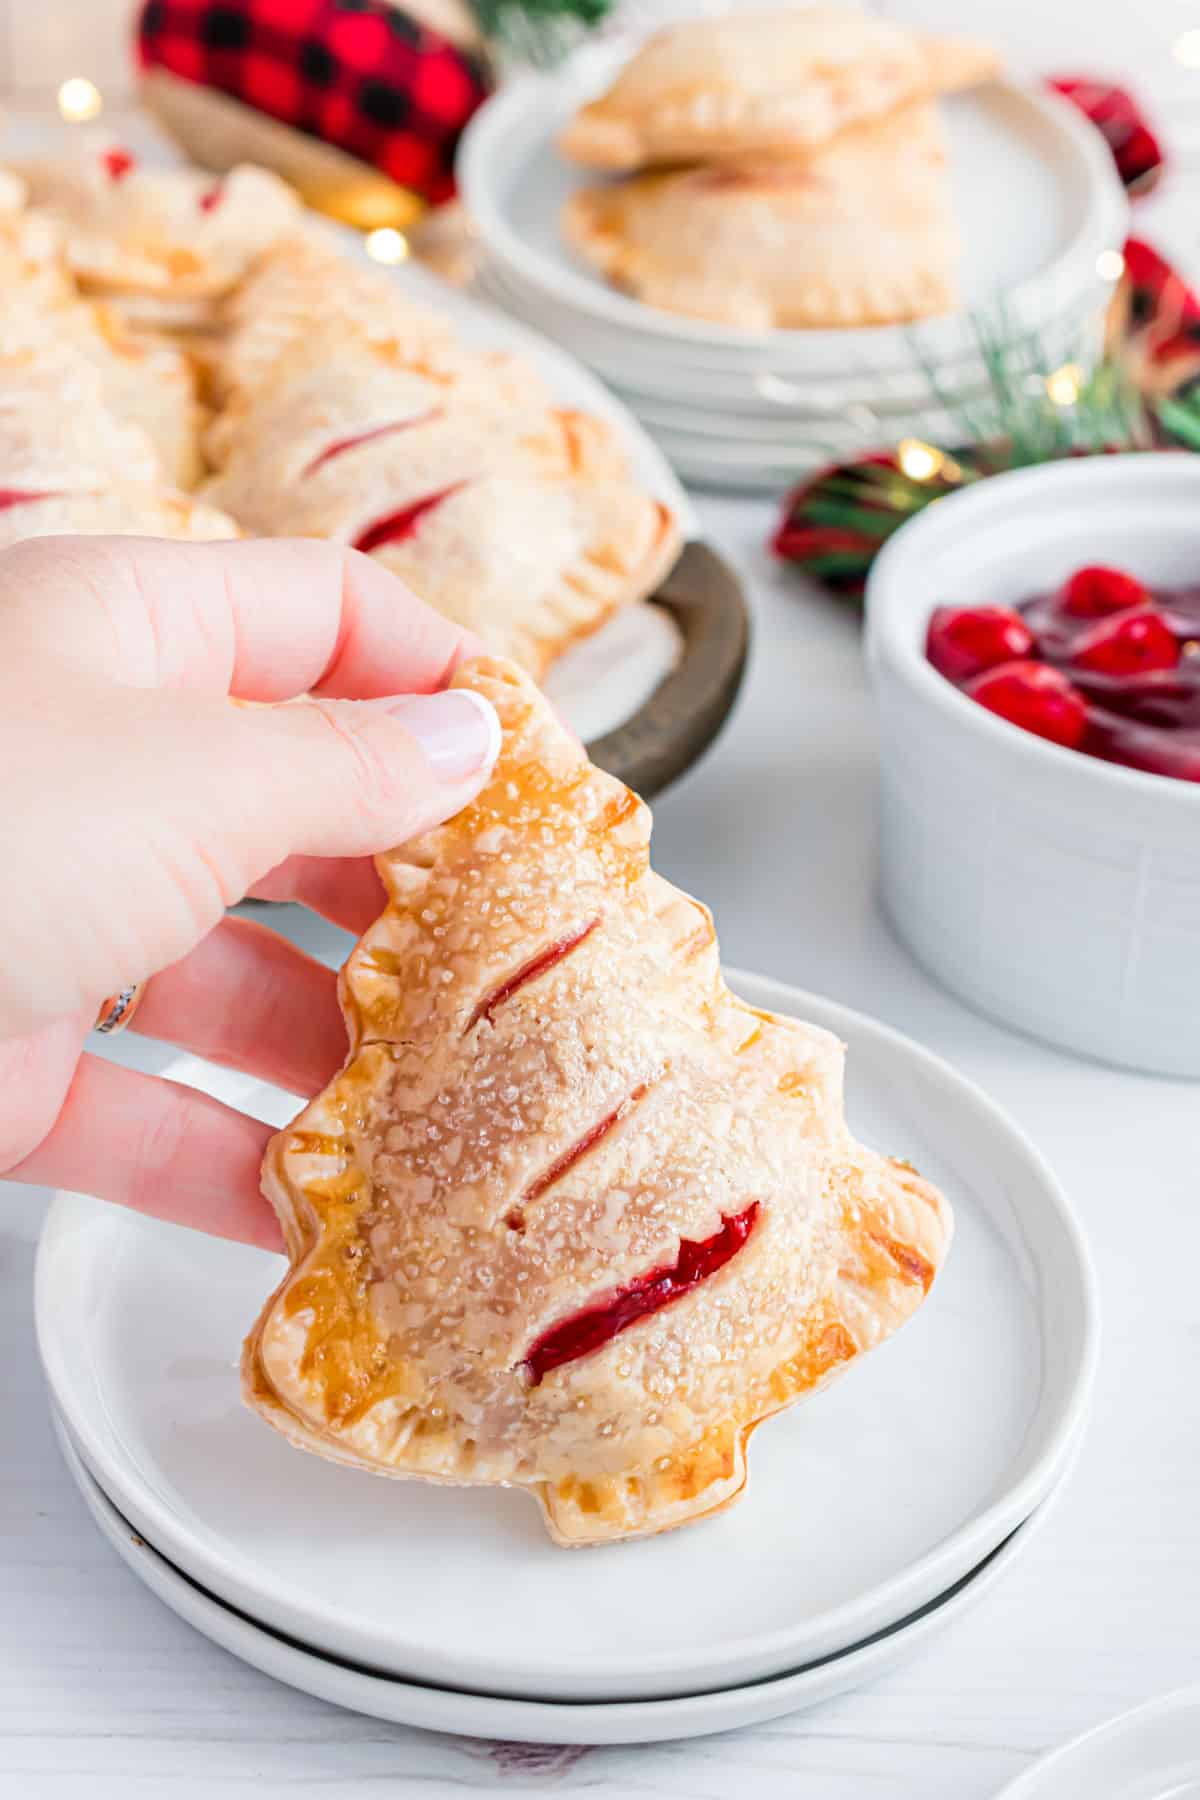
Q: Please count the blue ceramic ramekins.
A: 0